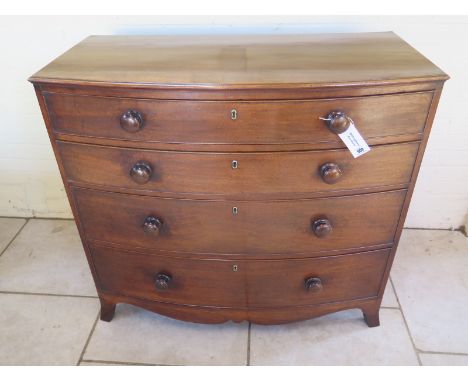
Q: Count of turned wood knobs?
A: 8